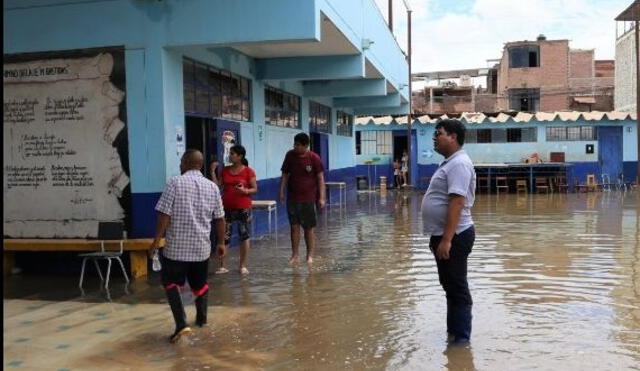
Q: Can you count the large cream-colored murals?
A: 1